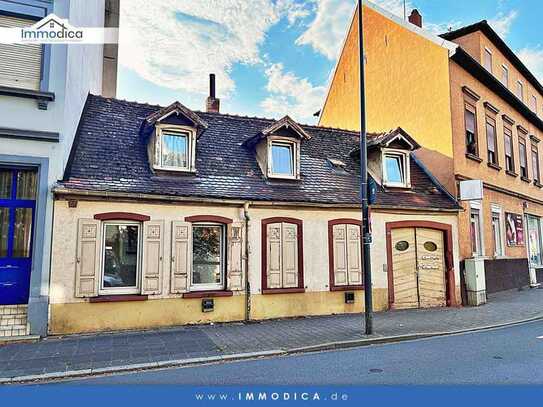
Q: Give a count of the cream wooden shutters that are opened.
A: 4